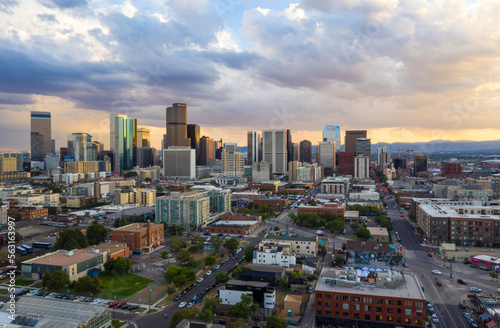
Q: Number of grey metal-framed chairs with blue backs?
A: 0